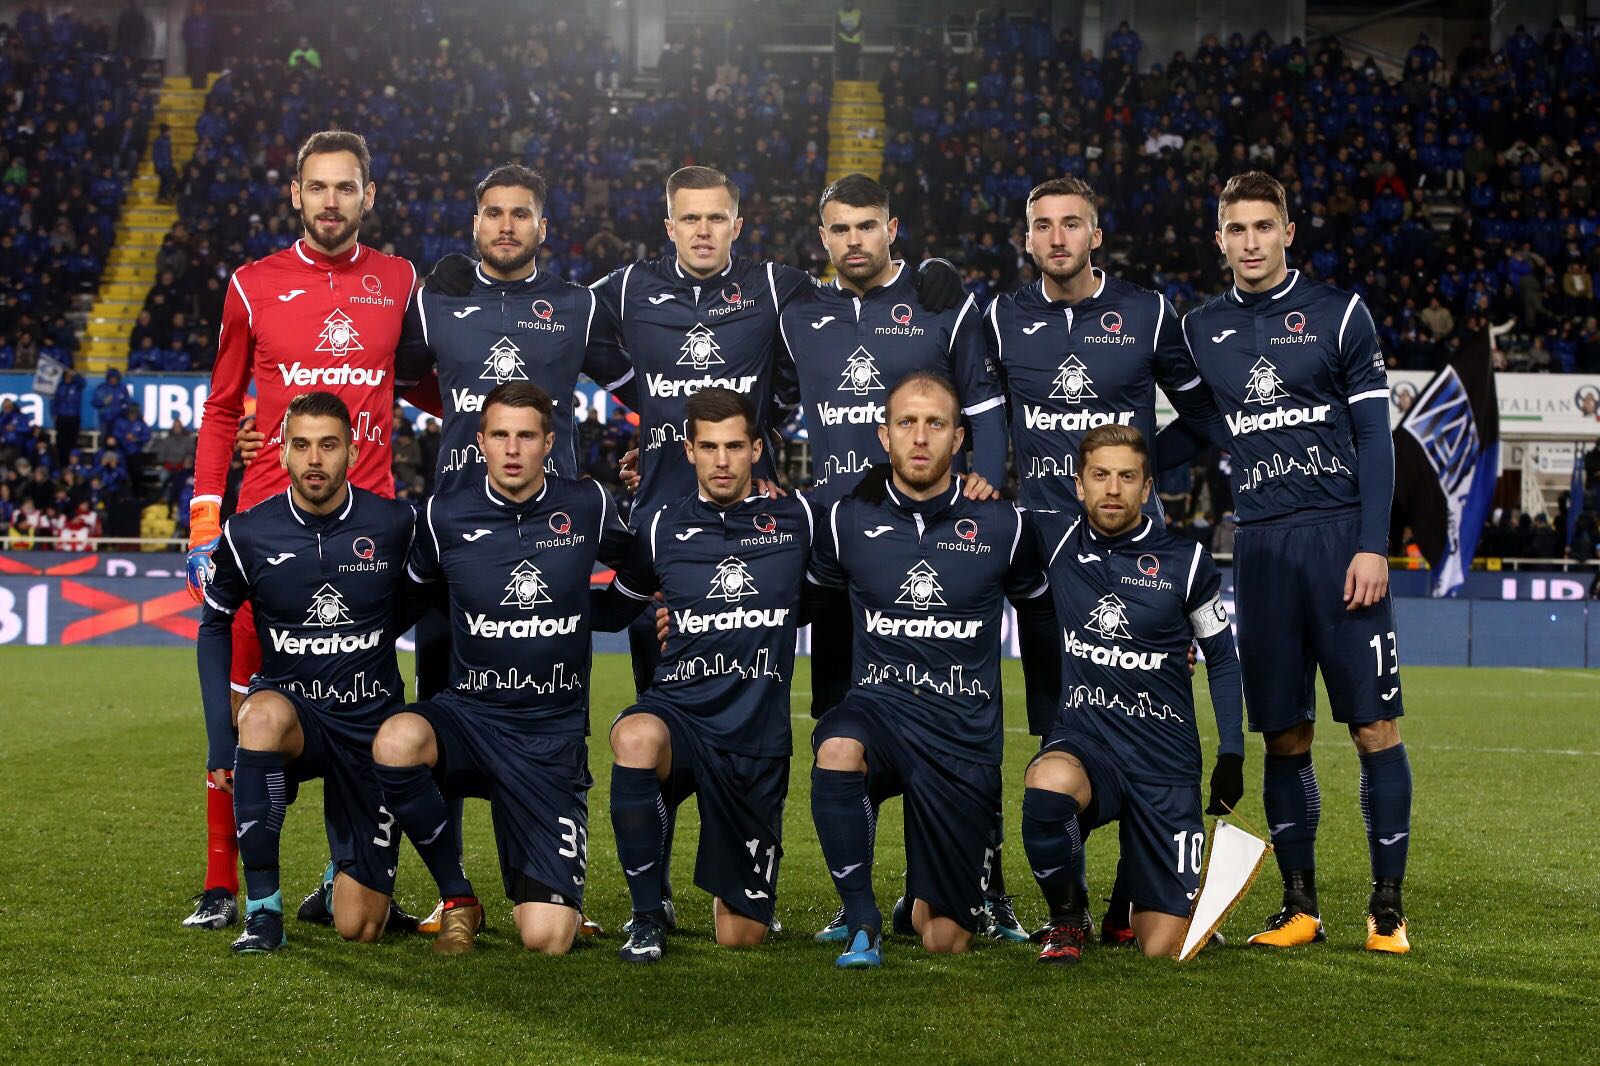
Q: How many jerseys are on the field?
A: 11